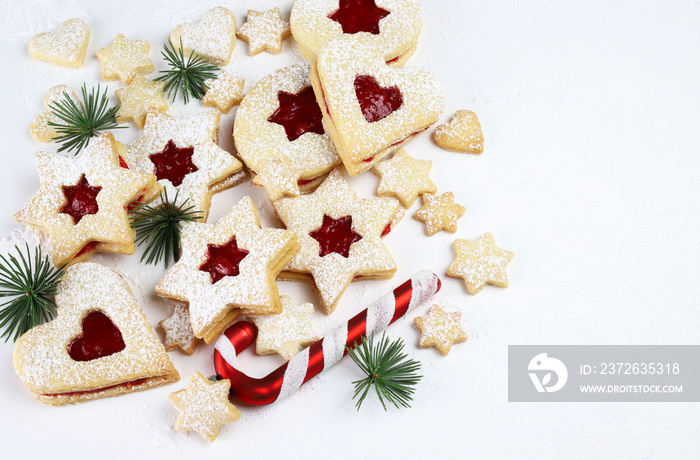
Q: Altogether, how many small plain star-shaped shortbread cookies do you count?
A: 12